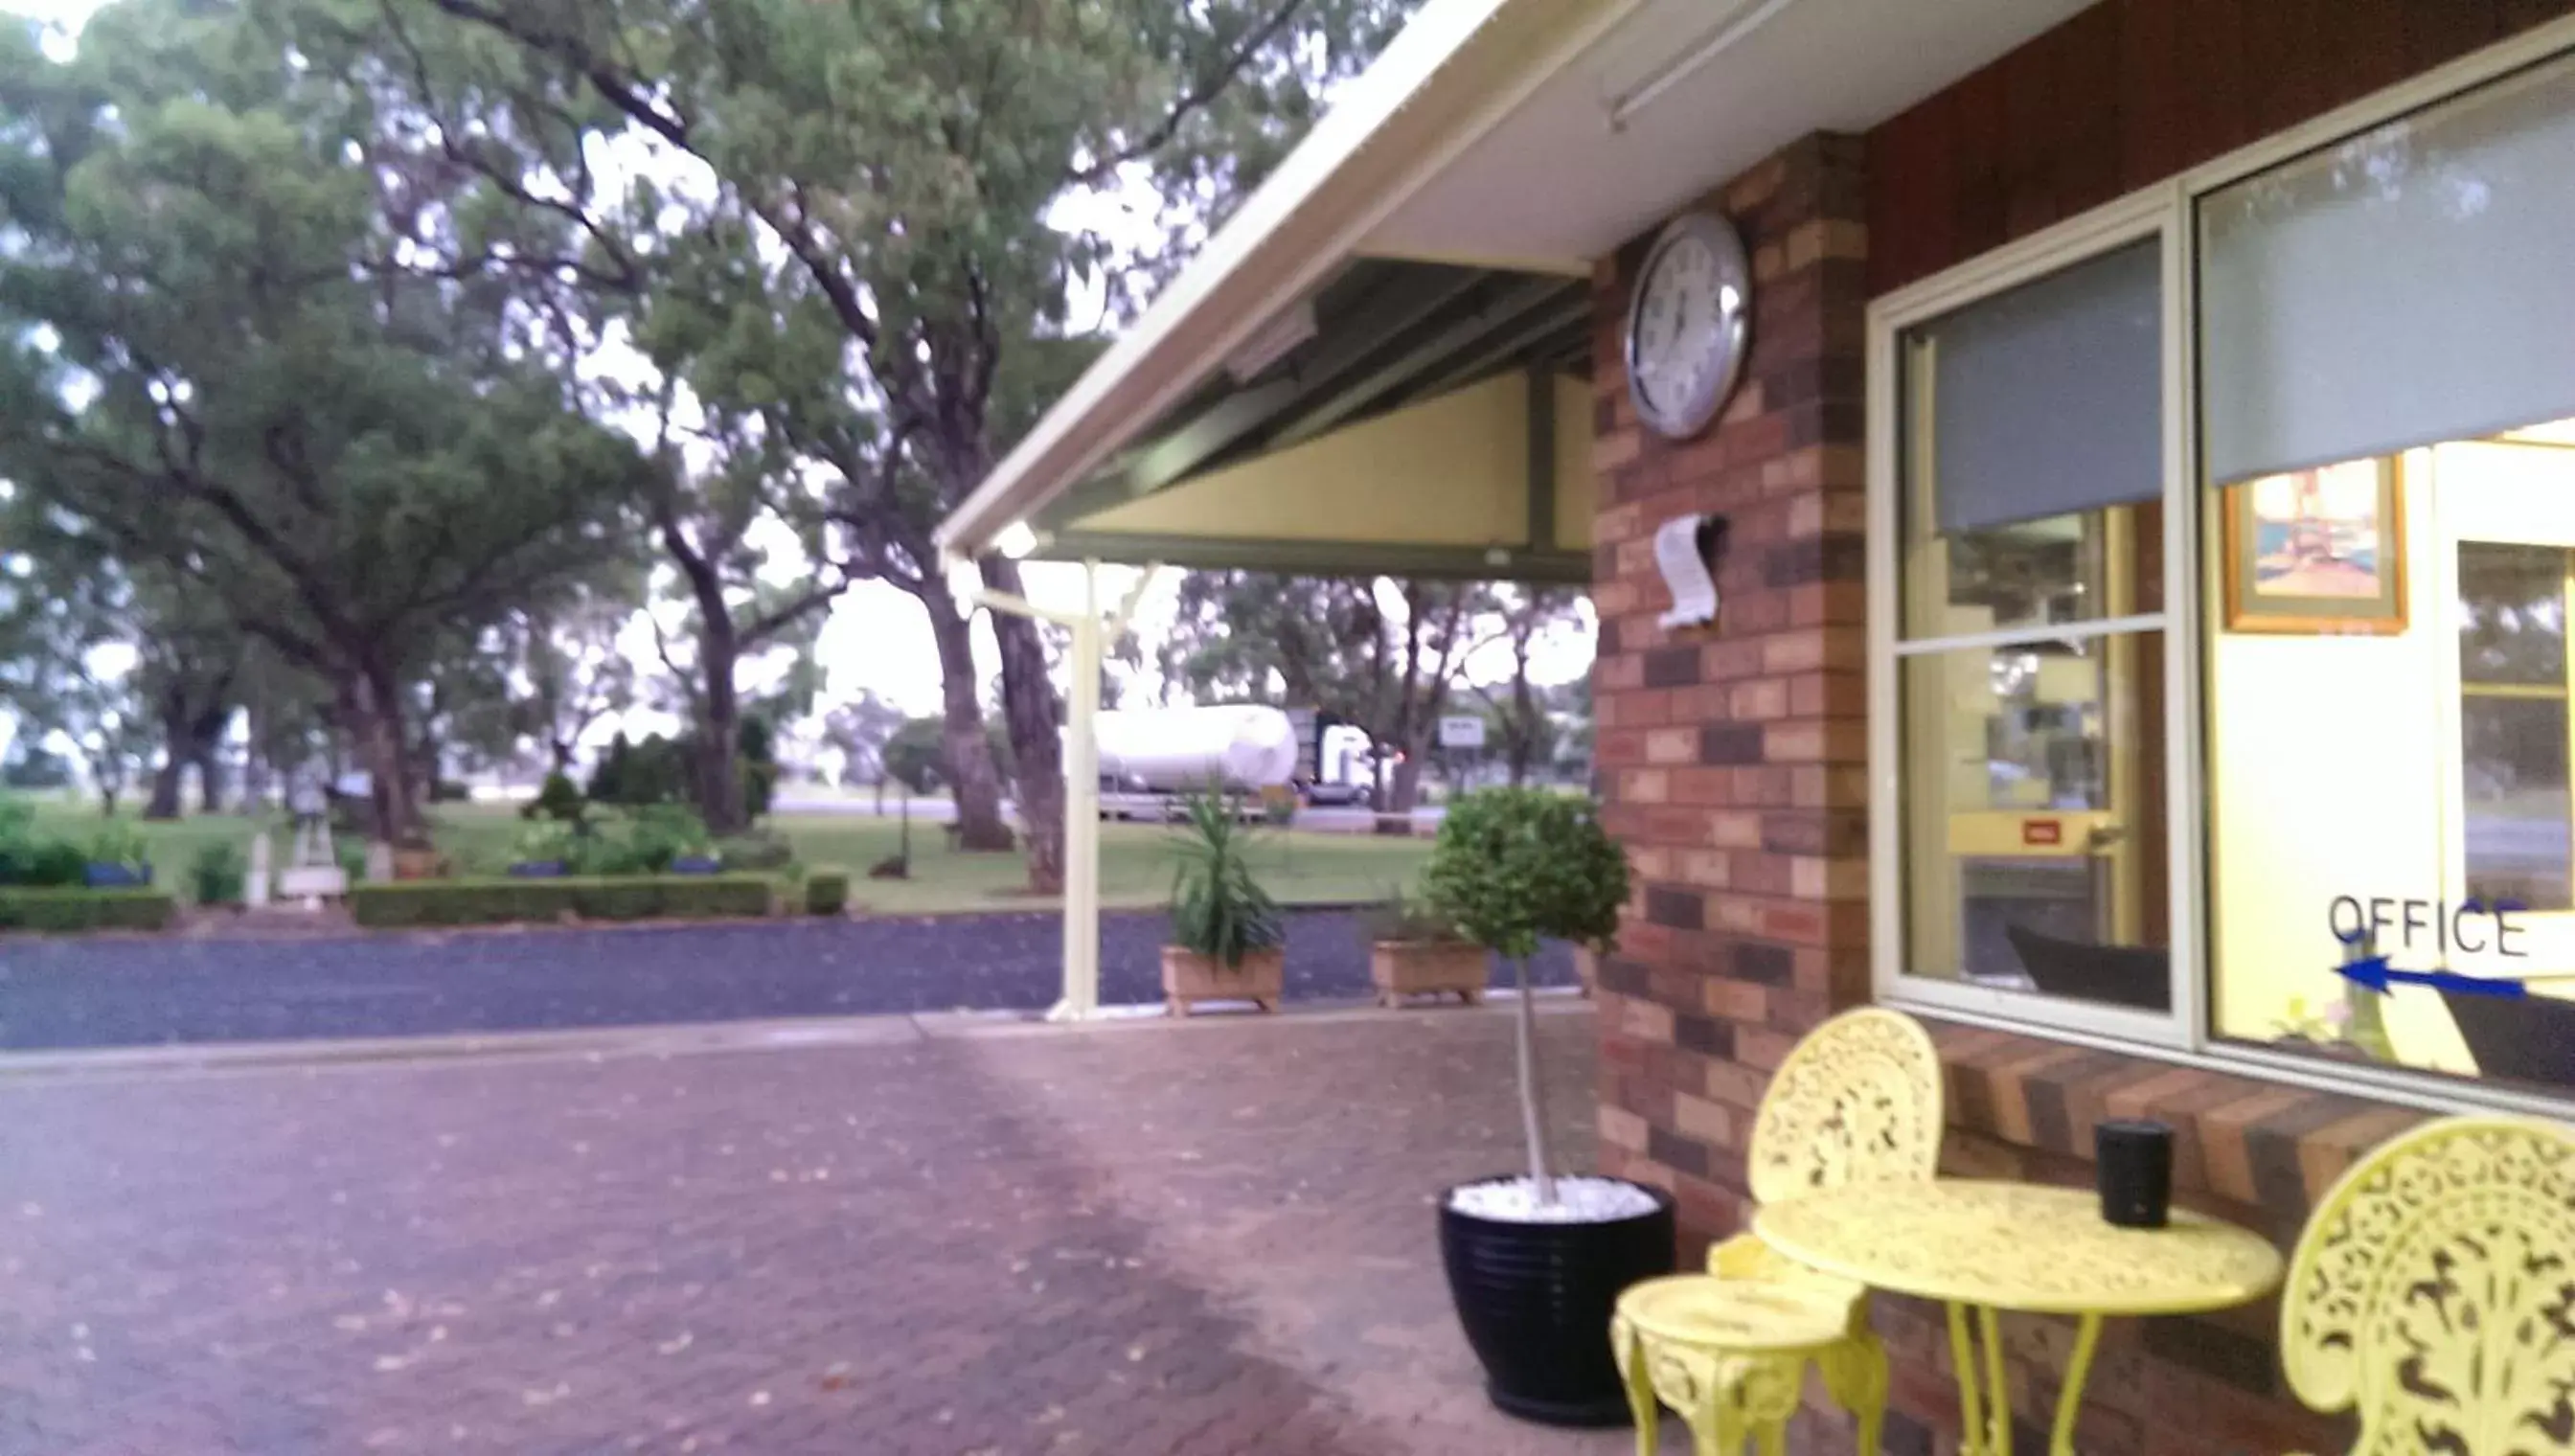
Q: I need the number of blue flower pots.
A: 3